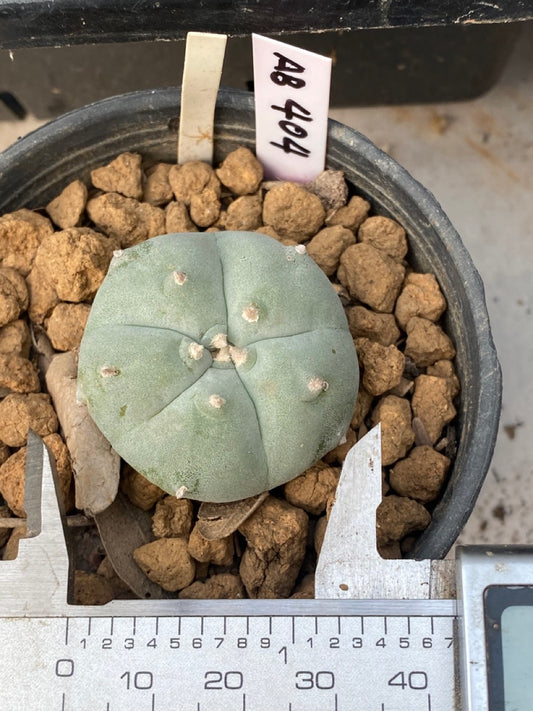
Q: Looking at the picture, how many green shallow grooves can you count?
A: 5